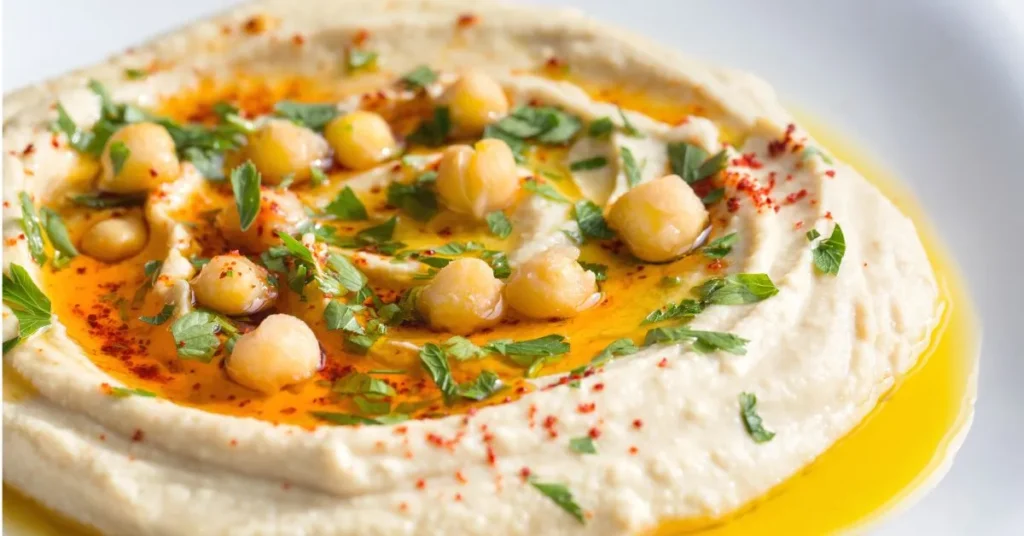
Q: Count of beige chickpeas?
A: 12